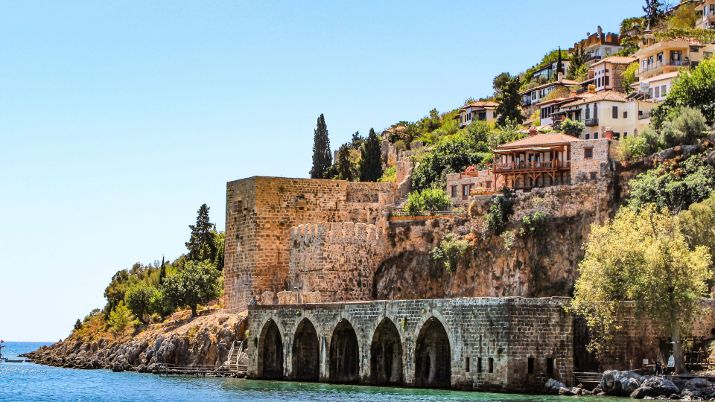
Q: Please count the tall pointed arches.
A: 5